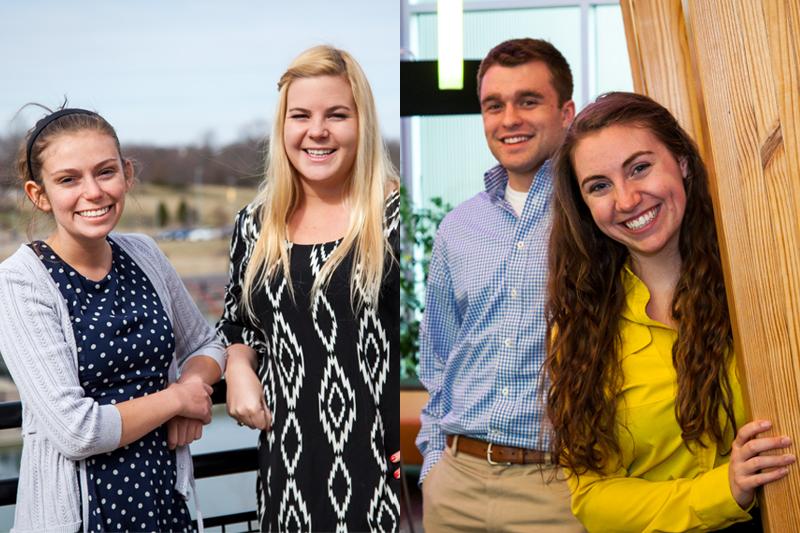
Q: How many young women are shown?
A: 3